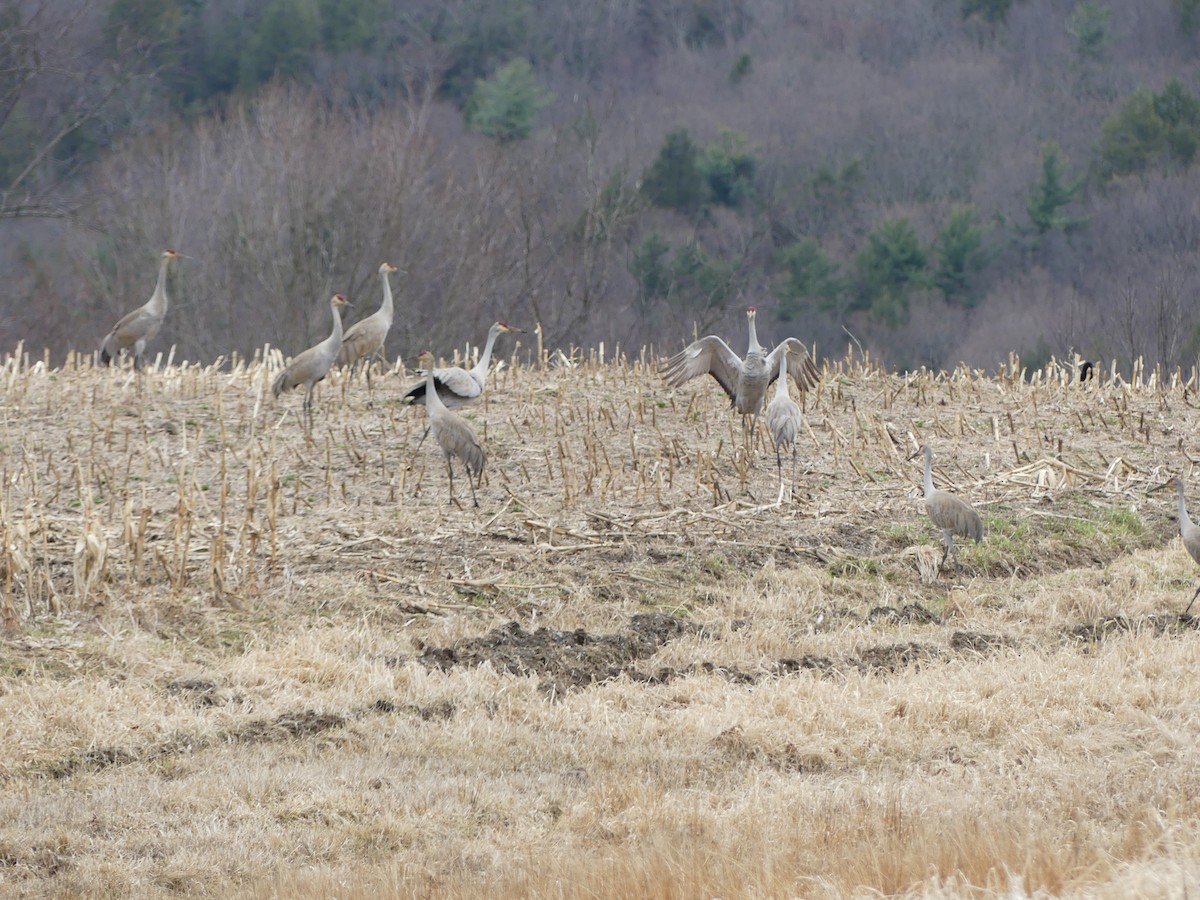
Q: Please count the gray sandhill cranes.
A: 9